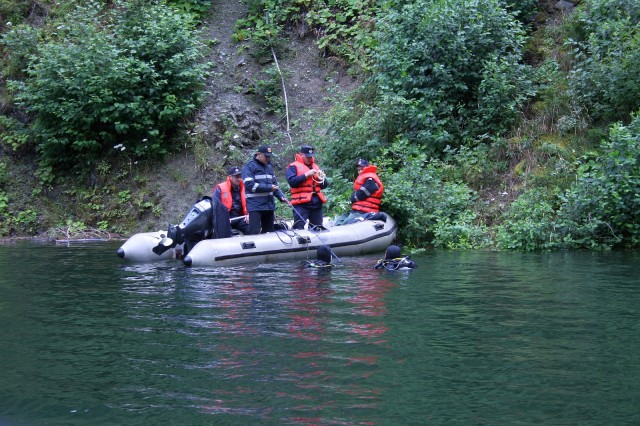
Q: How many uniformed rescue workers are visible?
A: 4